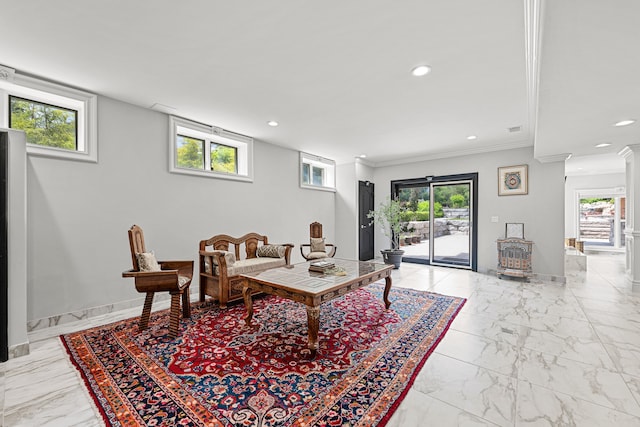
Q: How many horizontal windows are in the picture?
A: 3